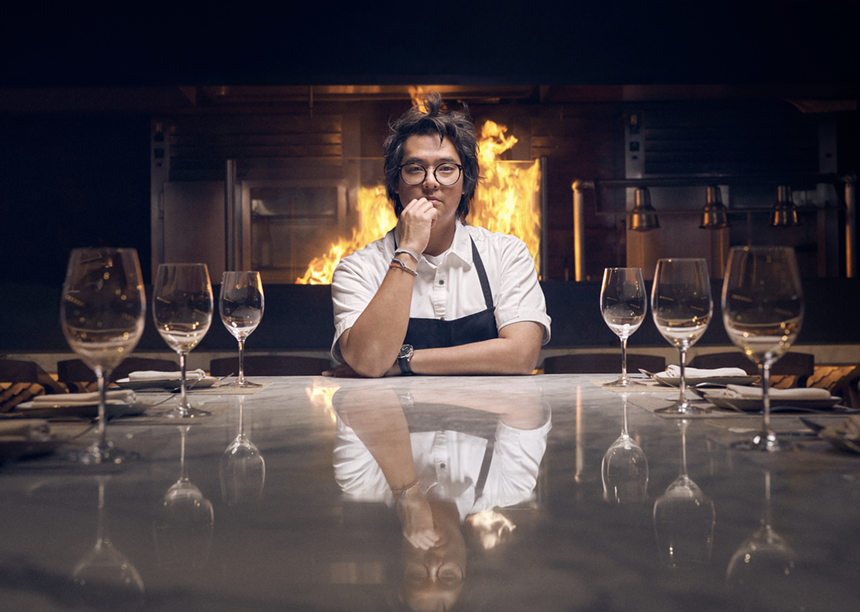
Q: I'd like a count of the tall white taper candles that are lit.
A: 0